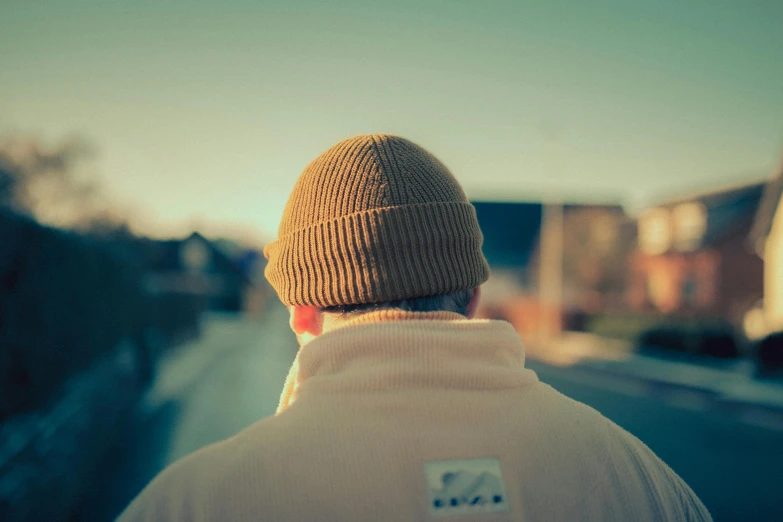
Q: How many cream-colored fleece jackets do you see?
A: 1